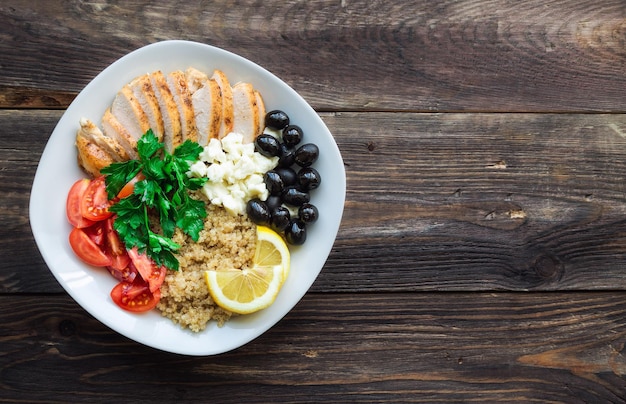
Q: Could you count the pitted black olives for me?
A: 14